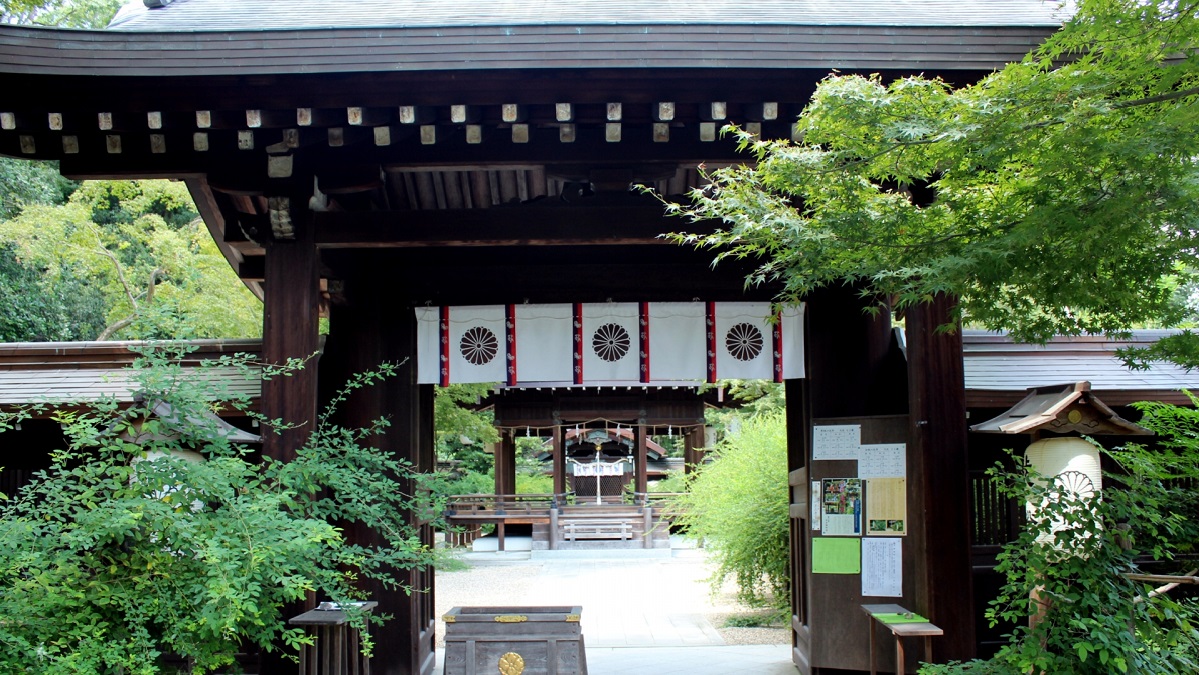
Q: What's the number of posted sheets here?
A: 7